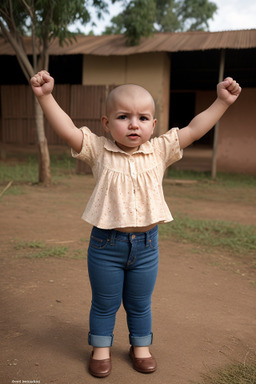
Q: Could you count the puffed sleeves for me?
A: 2